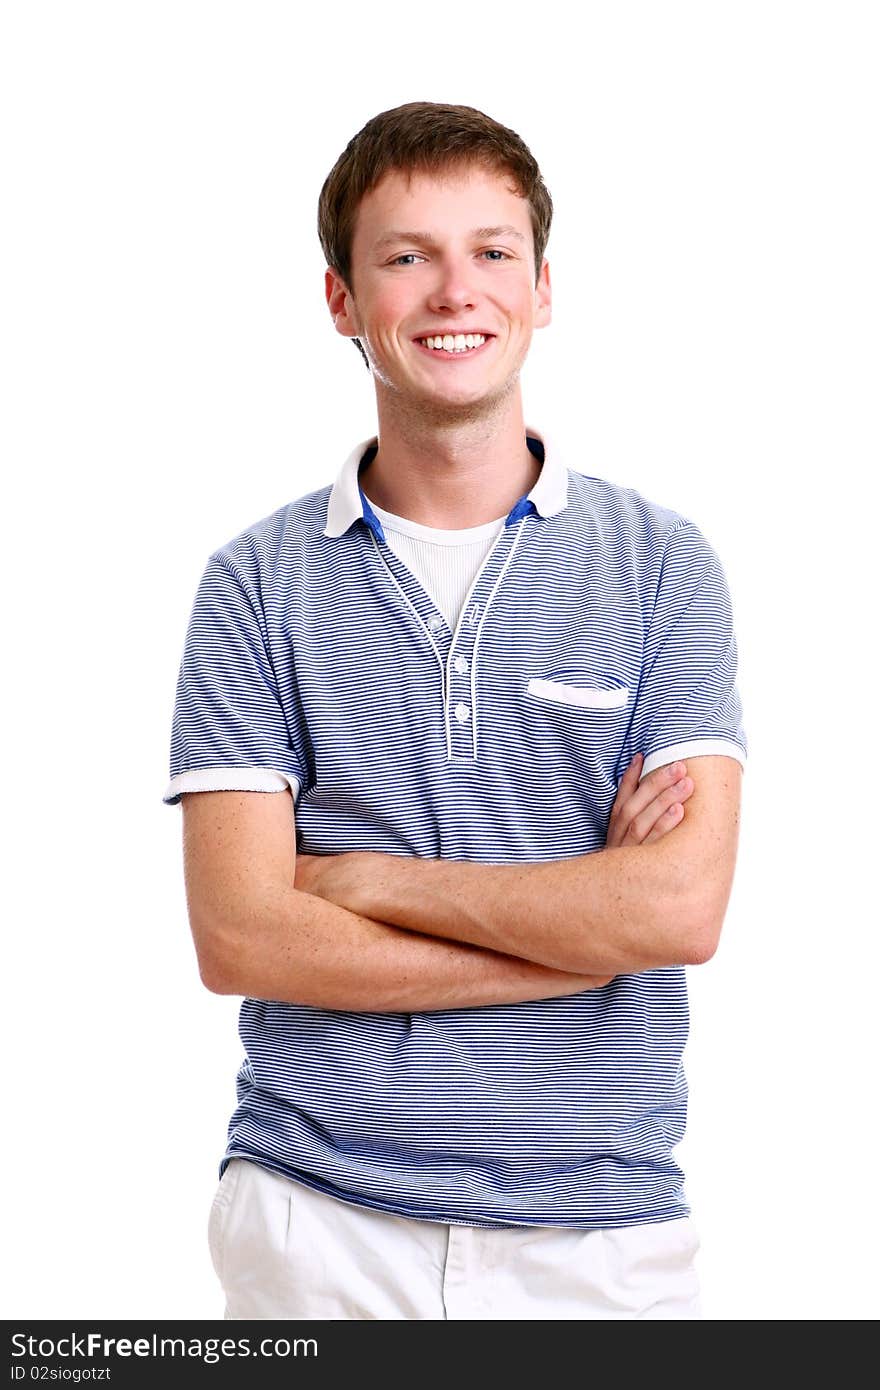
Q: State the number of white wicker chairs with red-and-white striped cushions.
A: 0